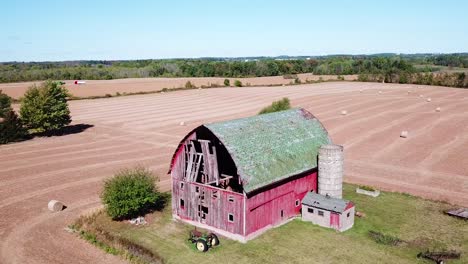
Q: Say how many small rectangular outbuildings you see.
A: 1